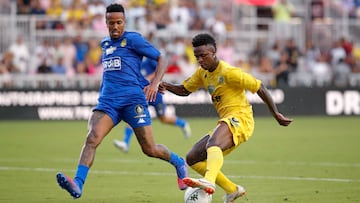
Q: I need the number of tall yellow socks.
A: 2